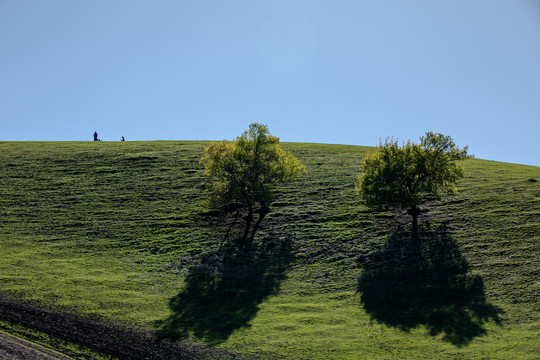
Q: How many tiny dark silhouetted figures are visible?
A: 2